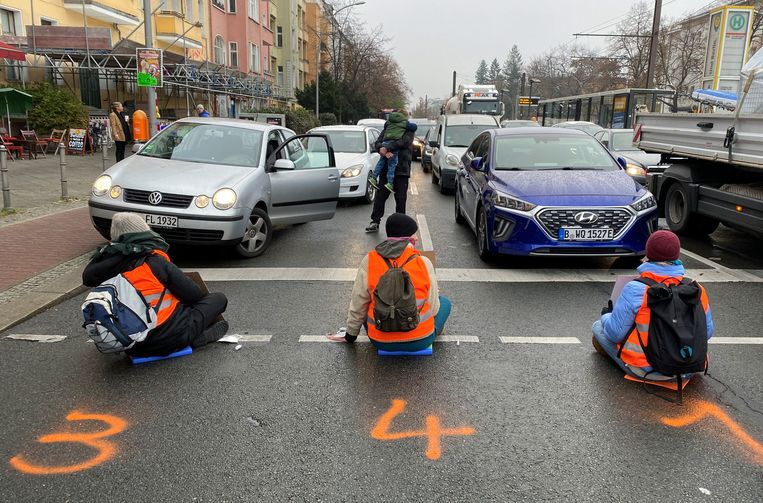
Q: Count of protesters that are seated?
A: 3